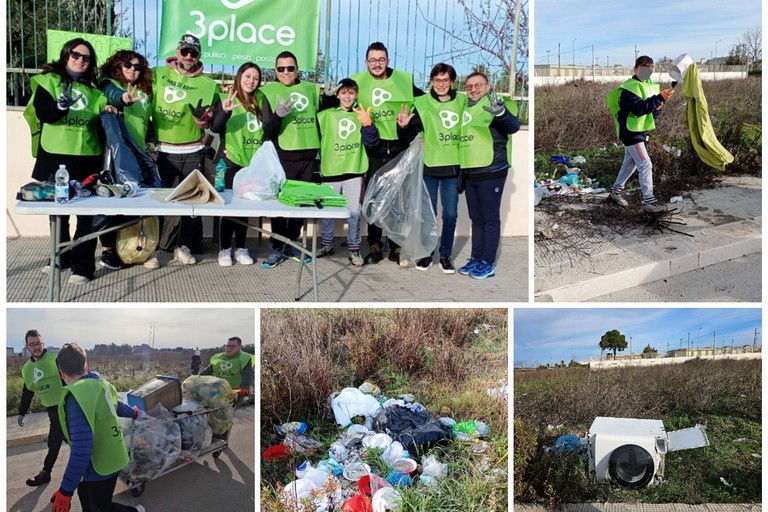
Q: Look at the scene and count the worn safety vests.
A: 13